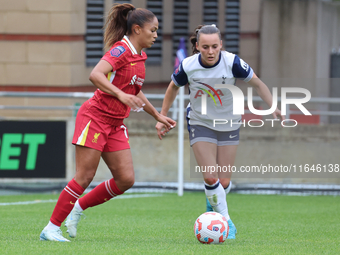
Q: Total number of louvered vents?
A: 6